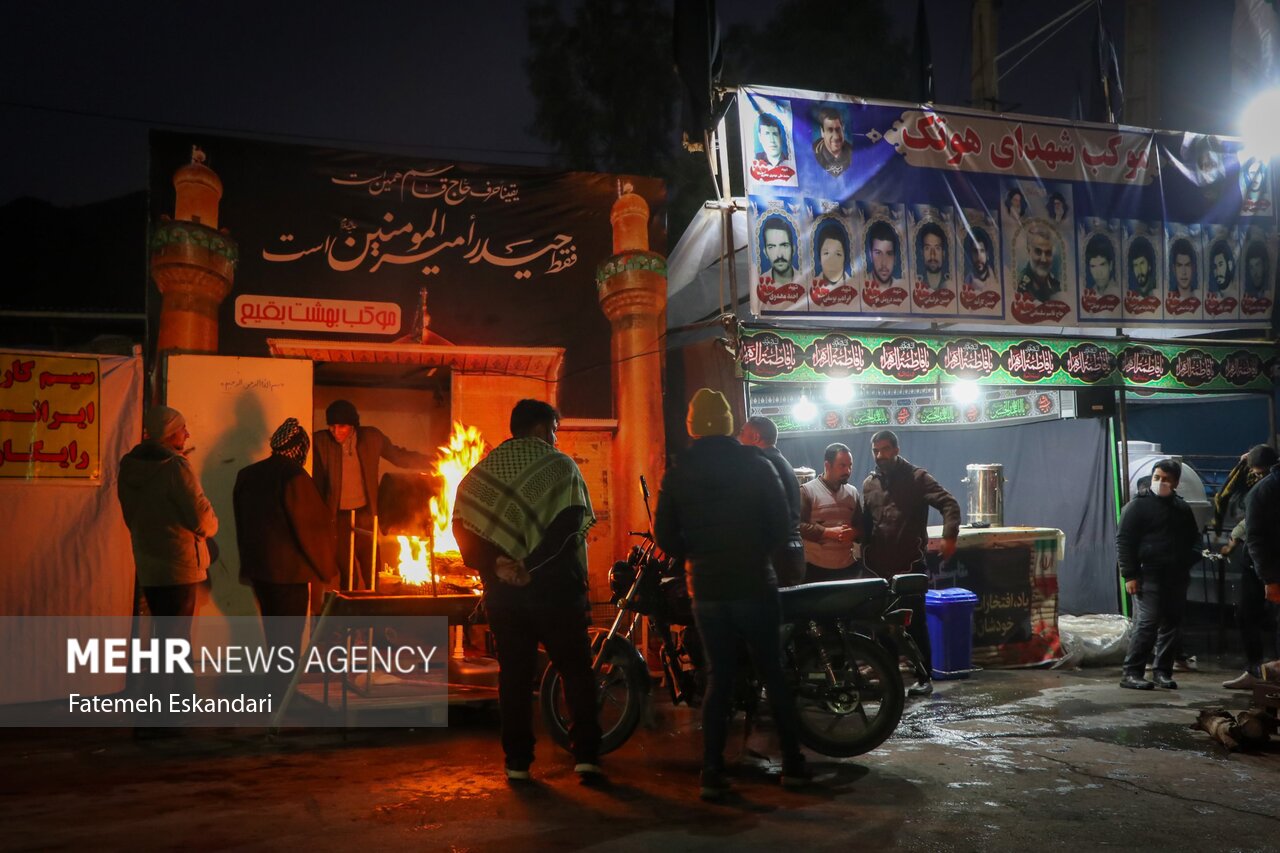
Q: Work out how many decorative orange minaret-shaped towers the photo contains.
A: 2